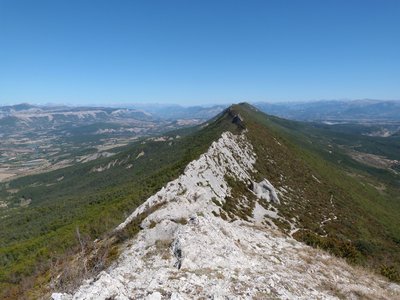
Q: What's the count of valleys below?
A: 2